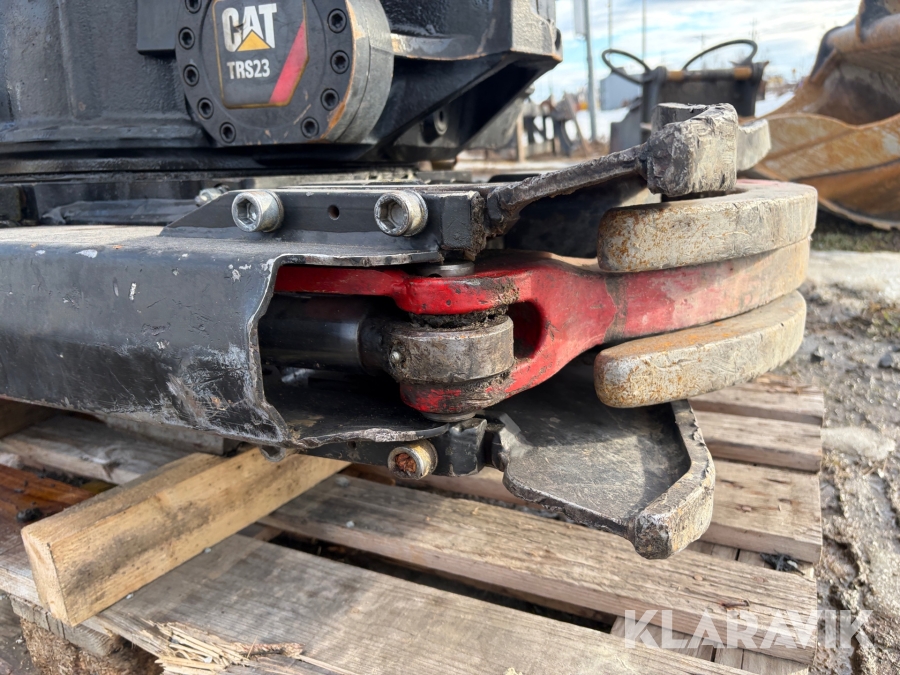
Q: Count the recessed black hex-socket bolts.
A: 9